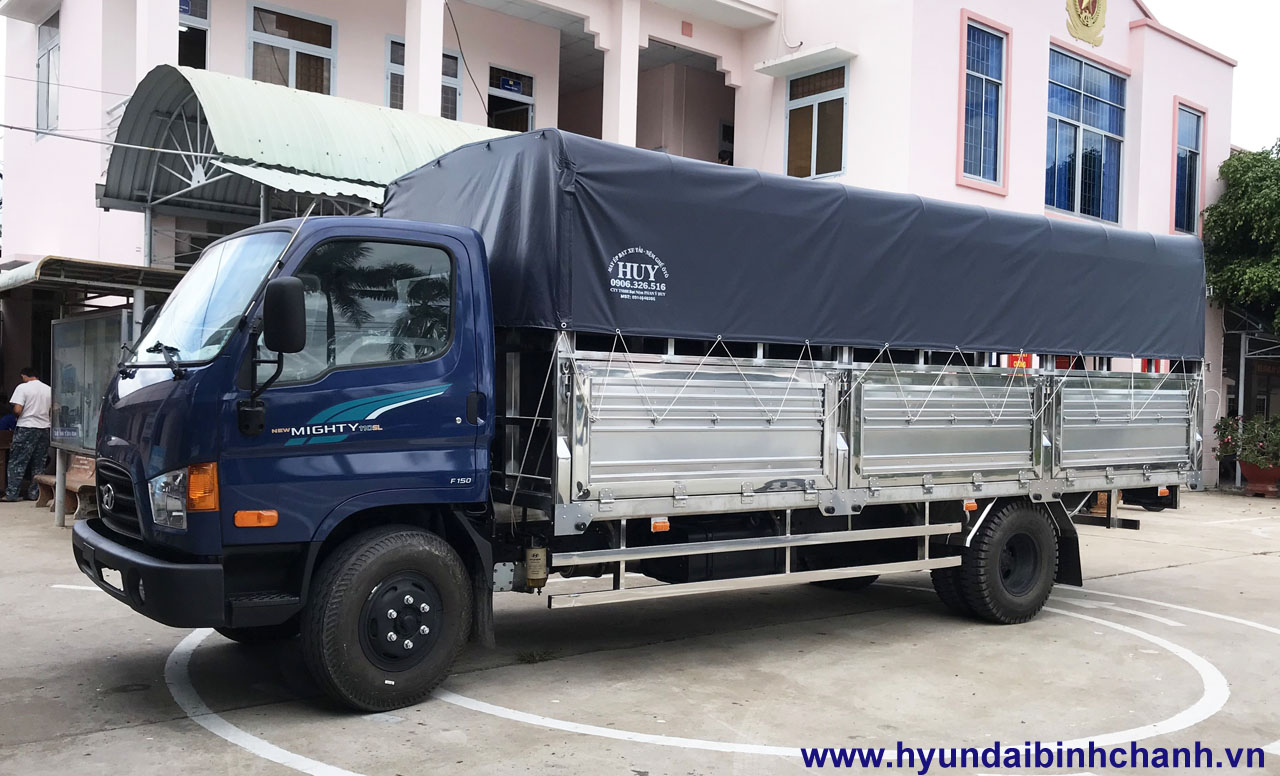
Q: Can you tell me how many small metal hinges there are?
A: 12